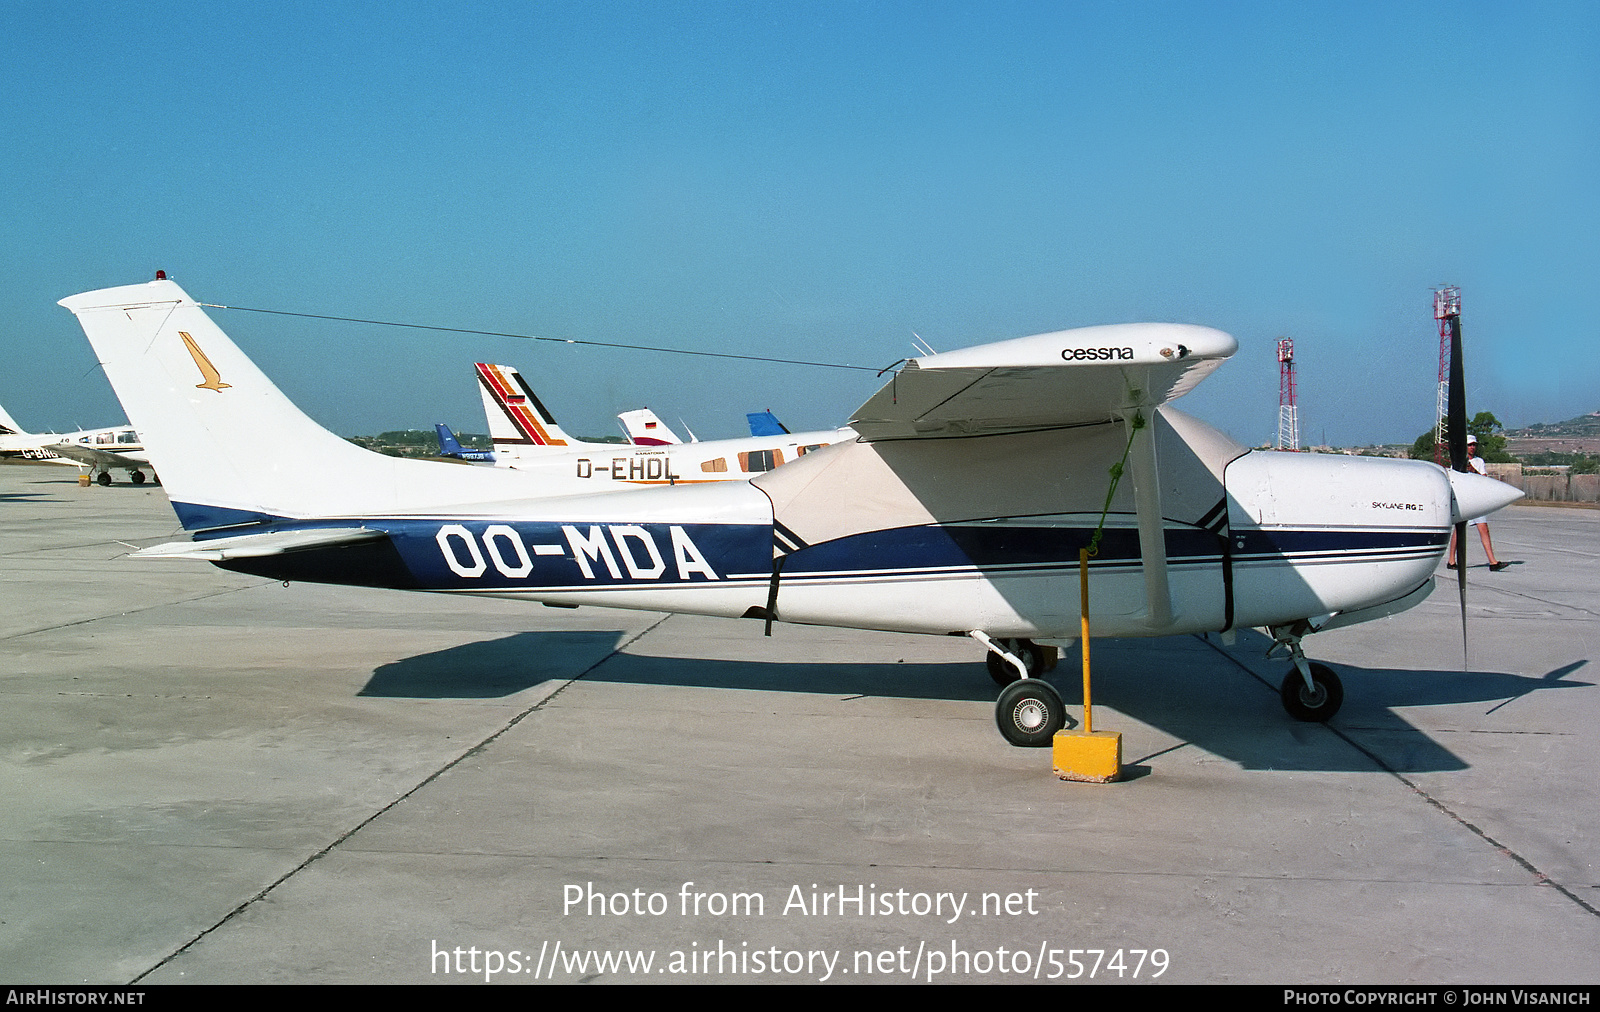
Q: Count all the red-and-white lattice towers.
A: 2